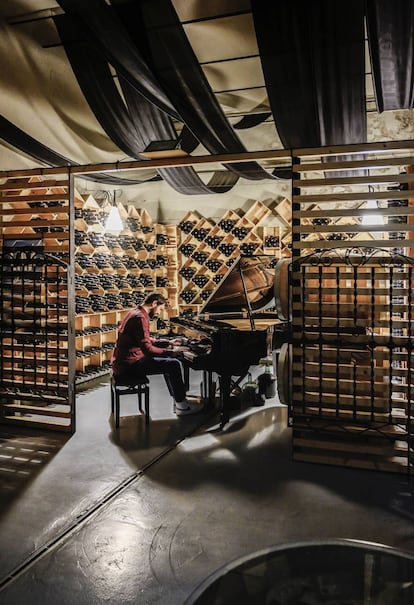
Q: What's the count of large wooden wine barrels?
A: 2